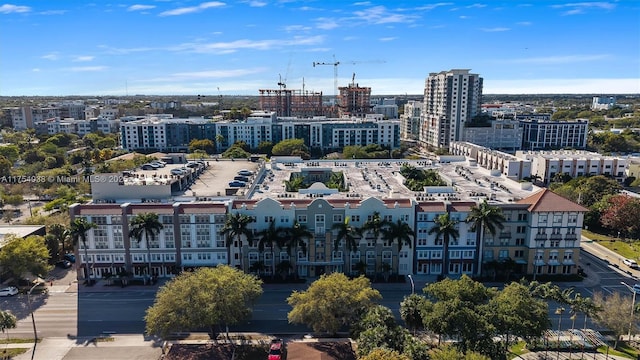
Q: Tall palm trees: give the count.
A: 10